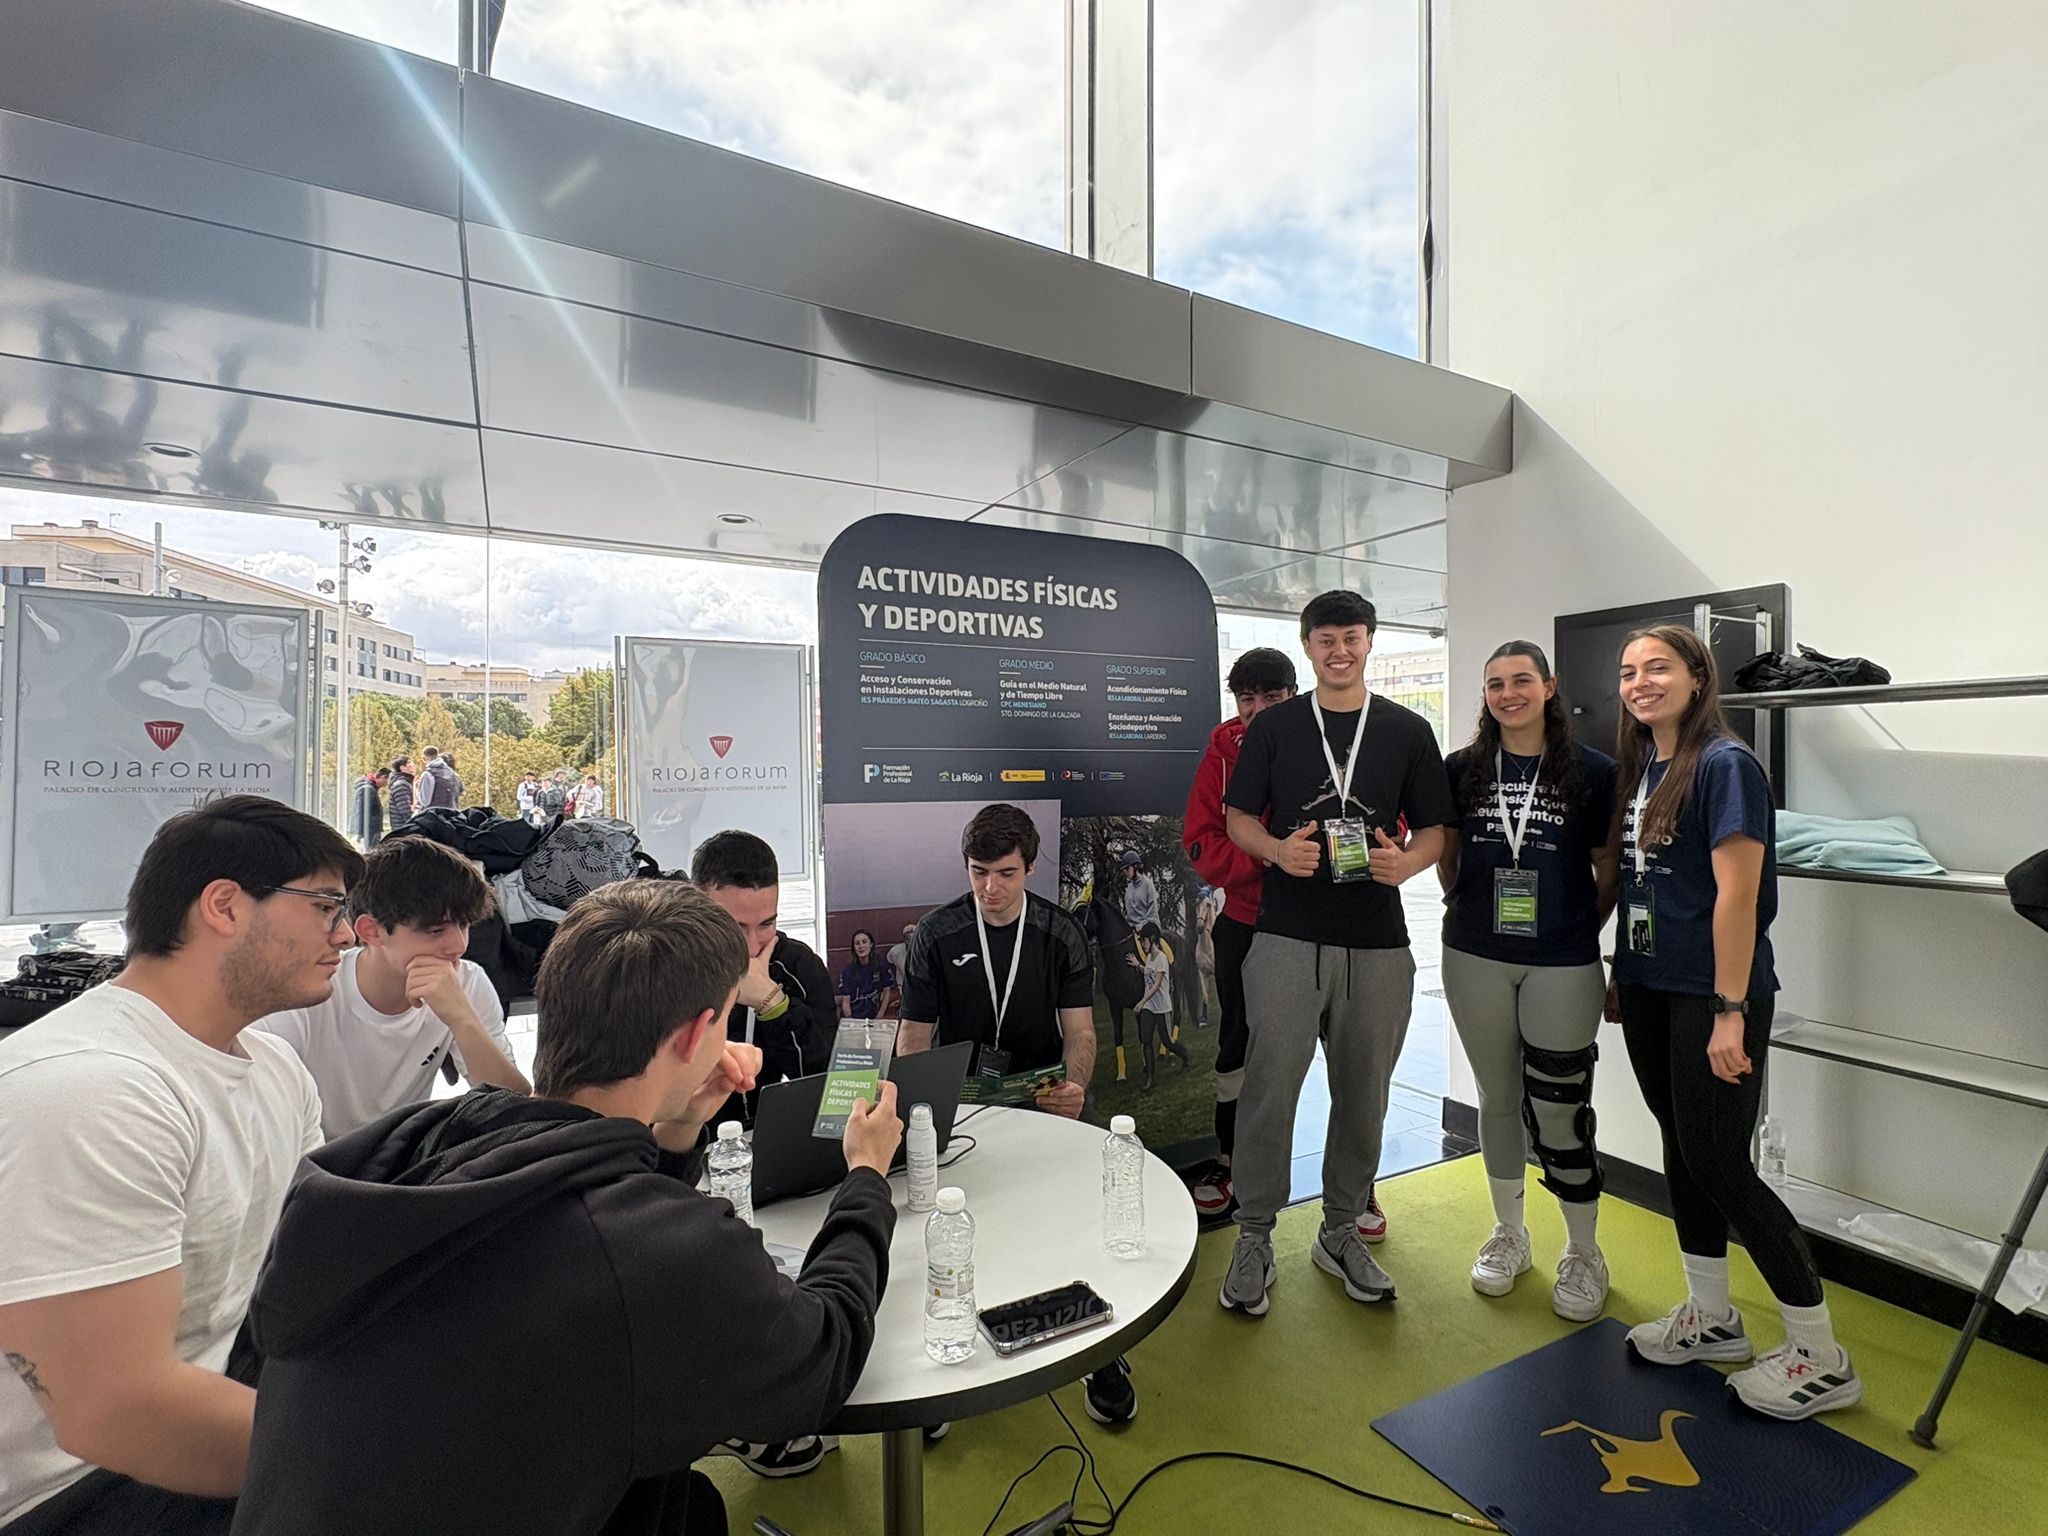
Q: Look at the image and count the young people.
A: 9